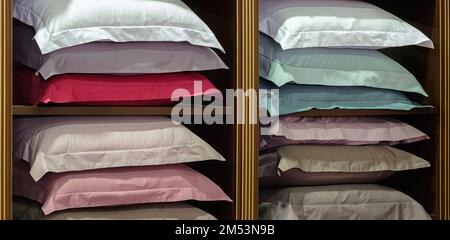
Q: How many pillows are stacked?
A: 12